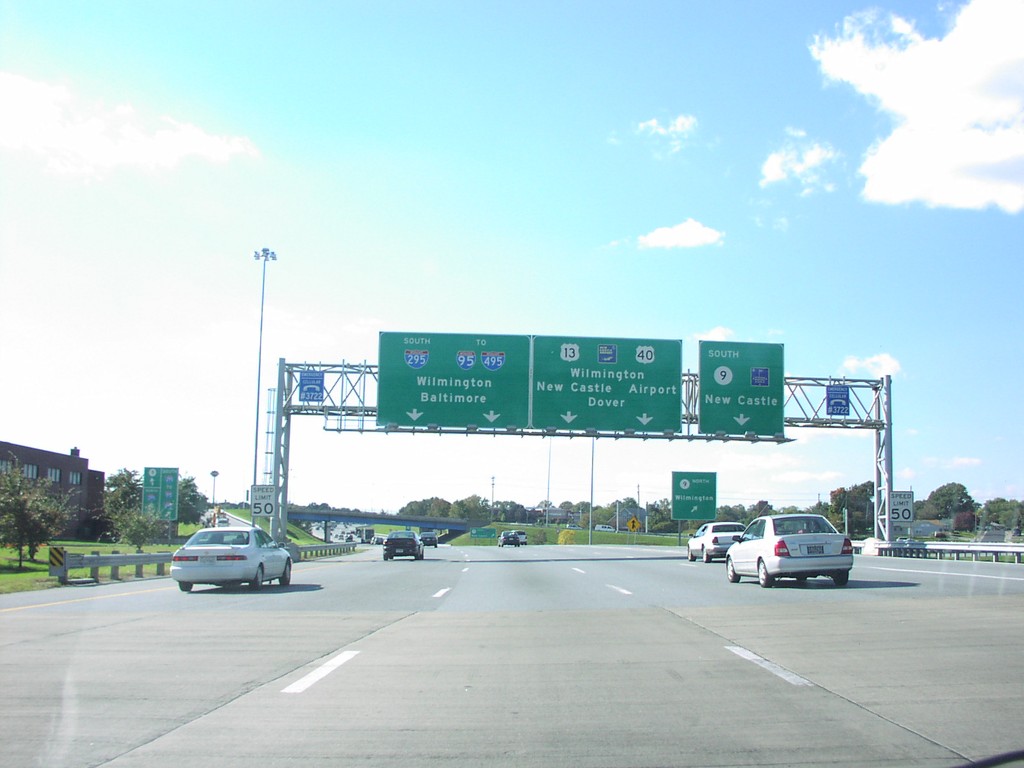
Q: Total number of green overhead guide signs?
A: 3